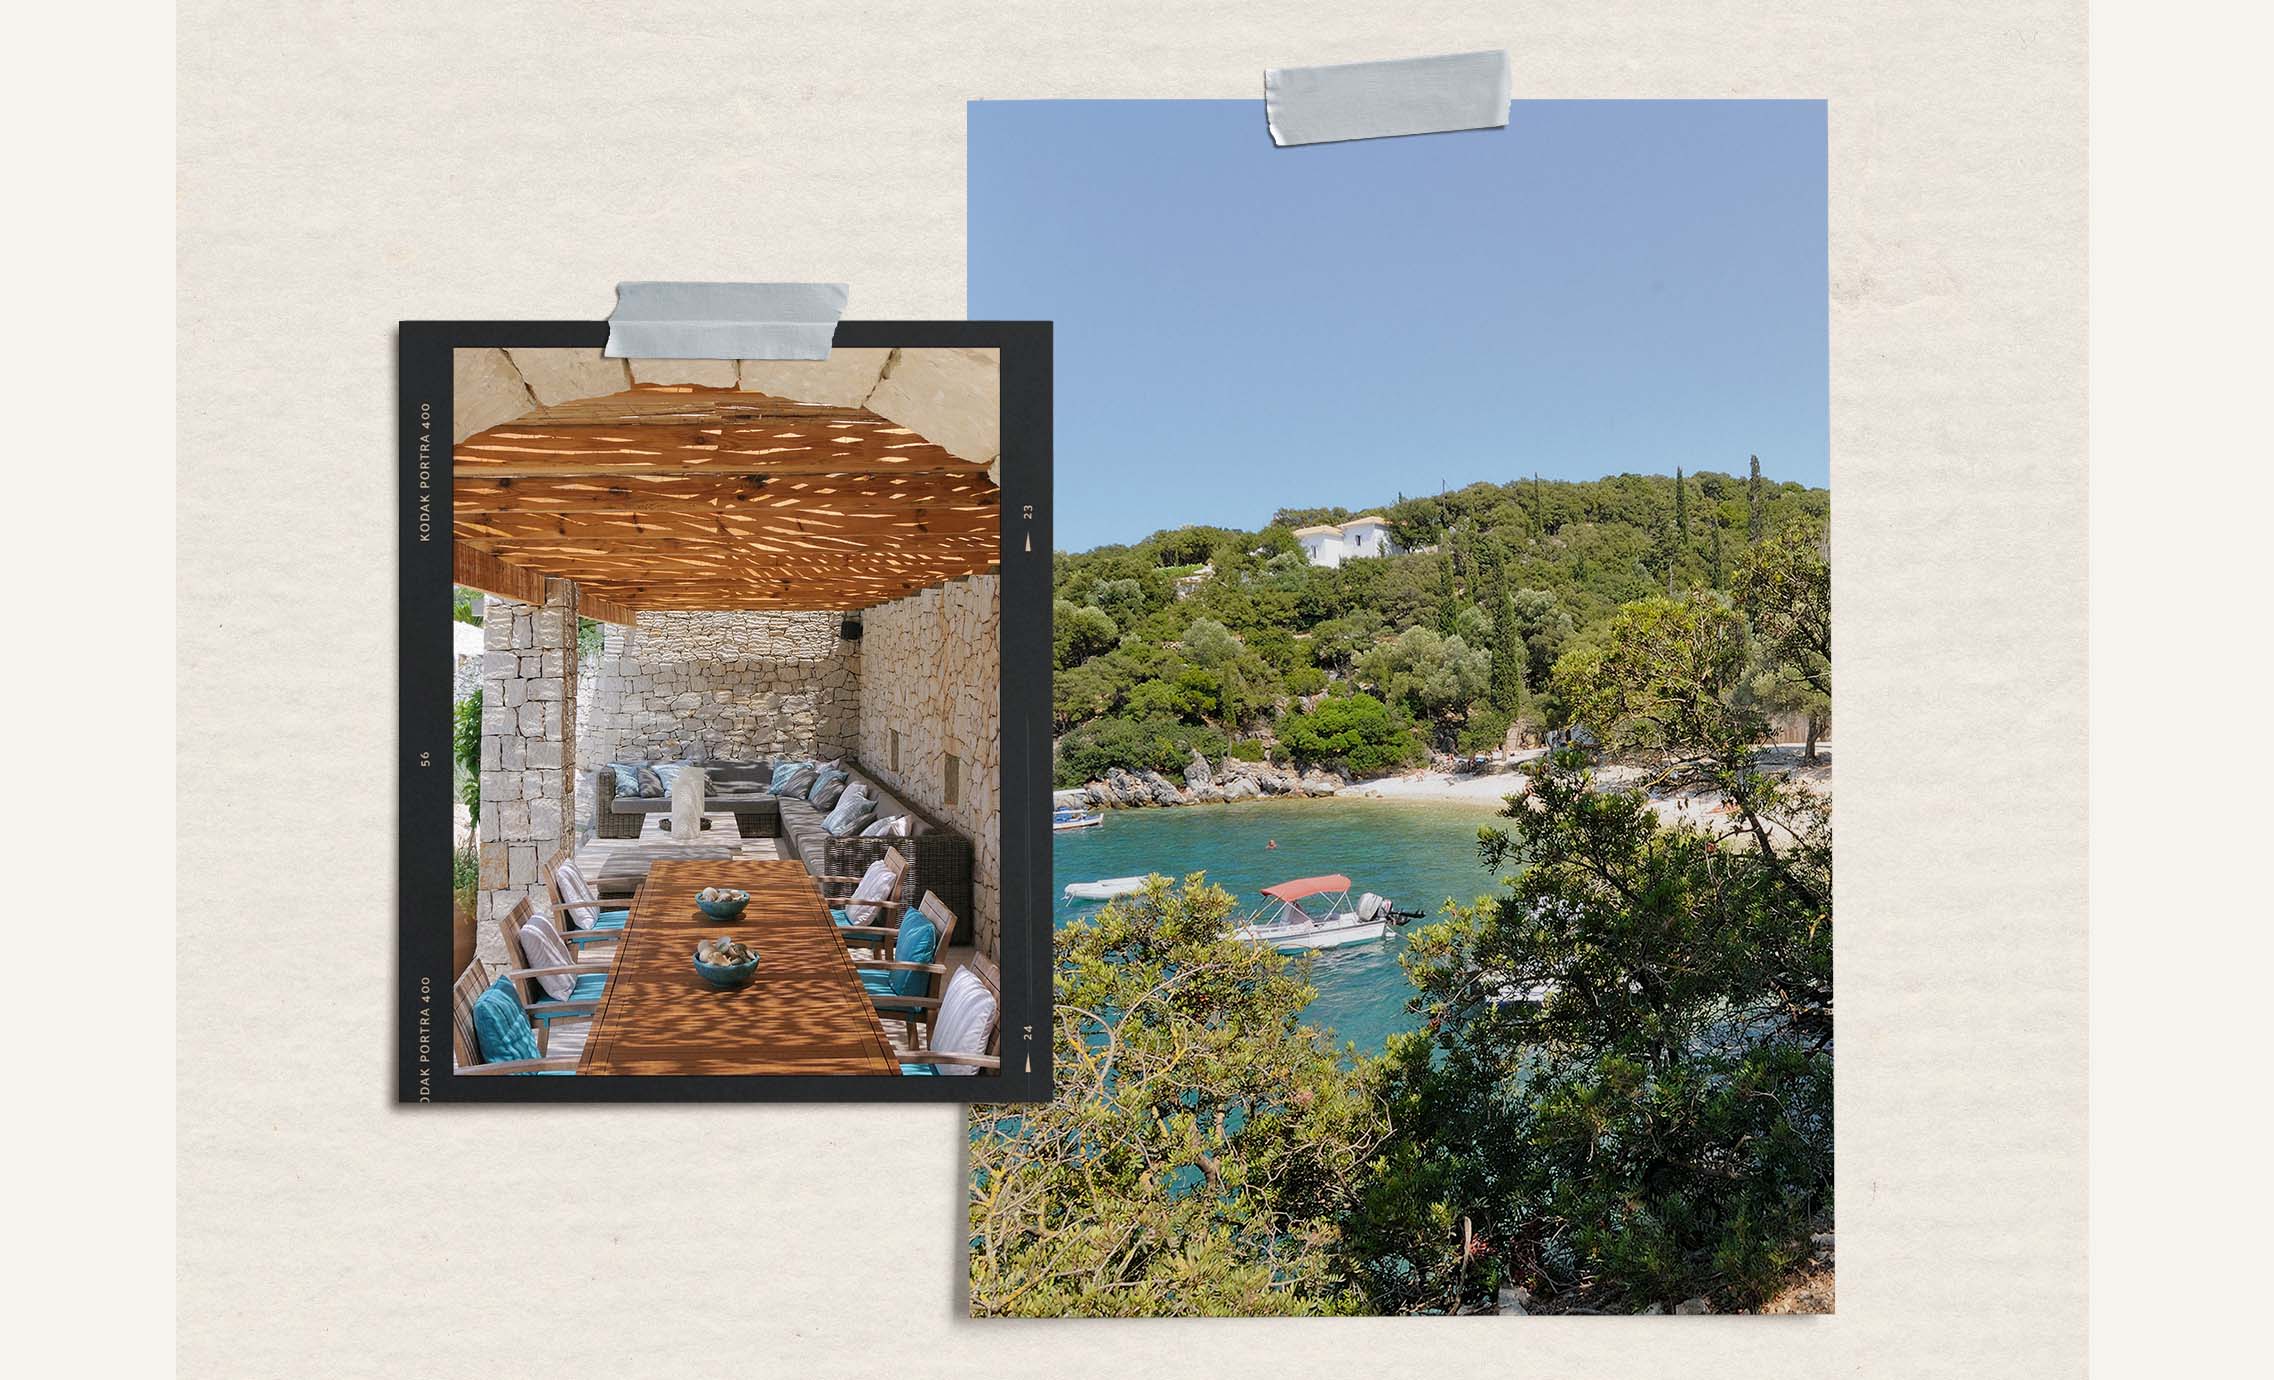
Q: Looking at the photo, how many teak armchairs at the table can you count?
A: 6